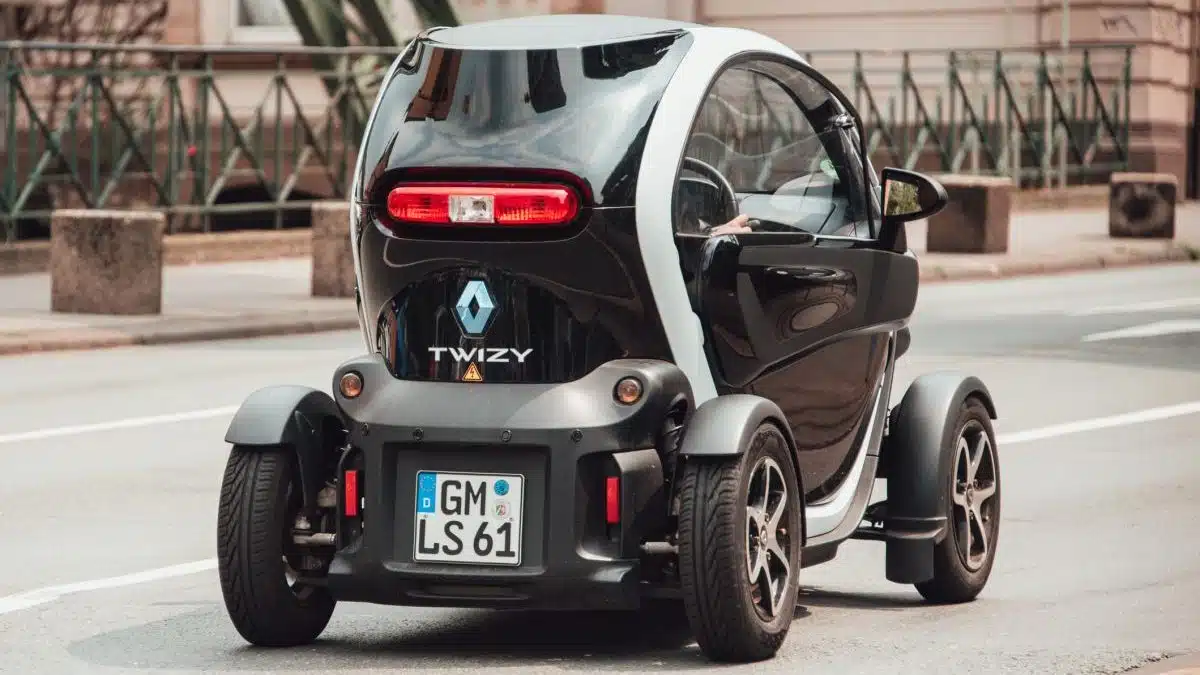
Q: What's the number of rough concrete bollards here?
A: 4